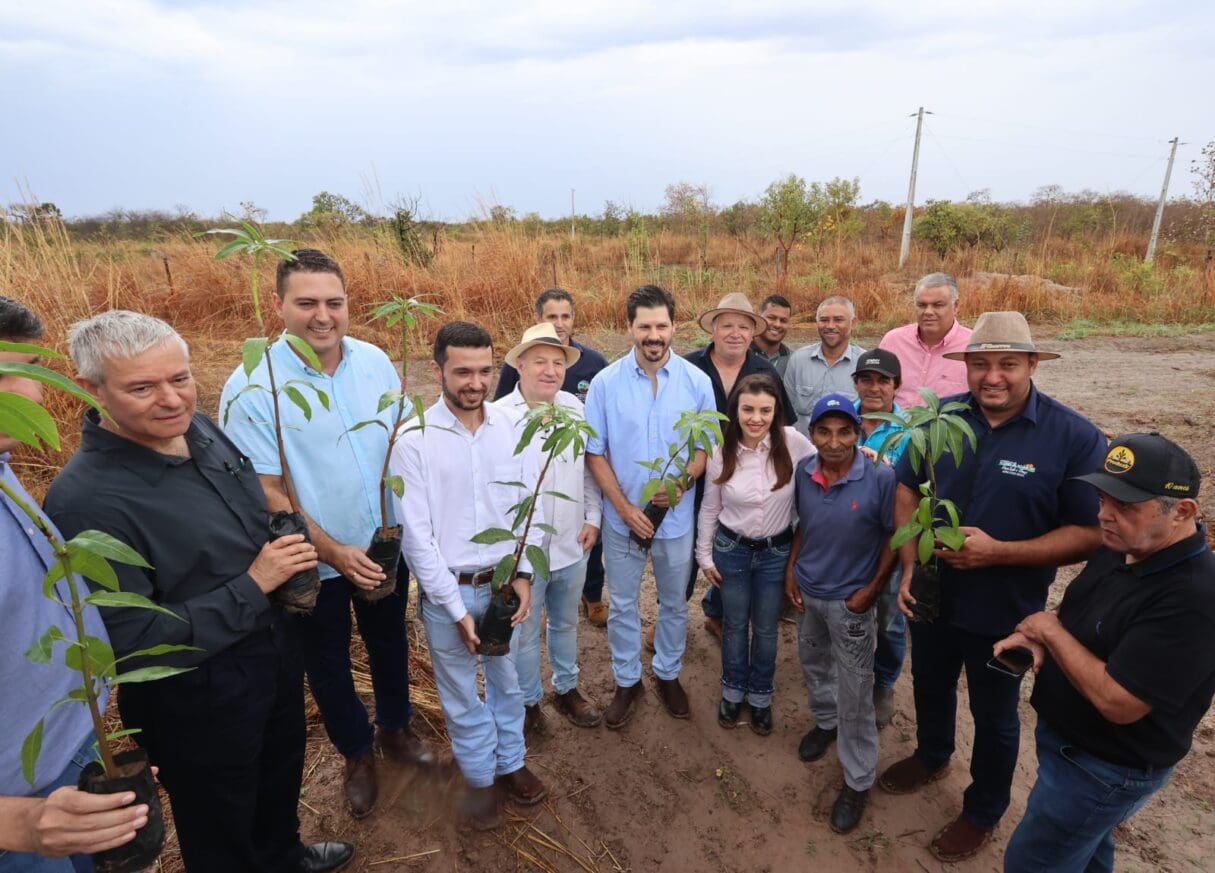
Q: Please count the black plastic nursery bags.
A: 6